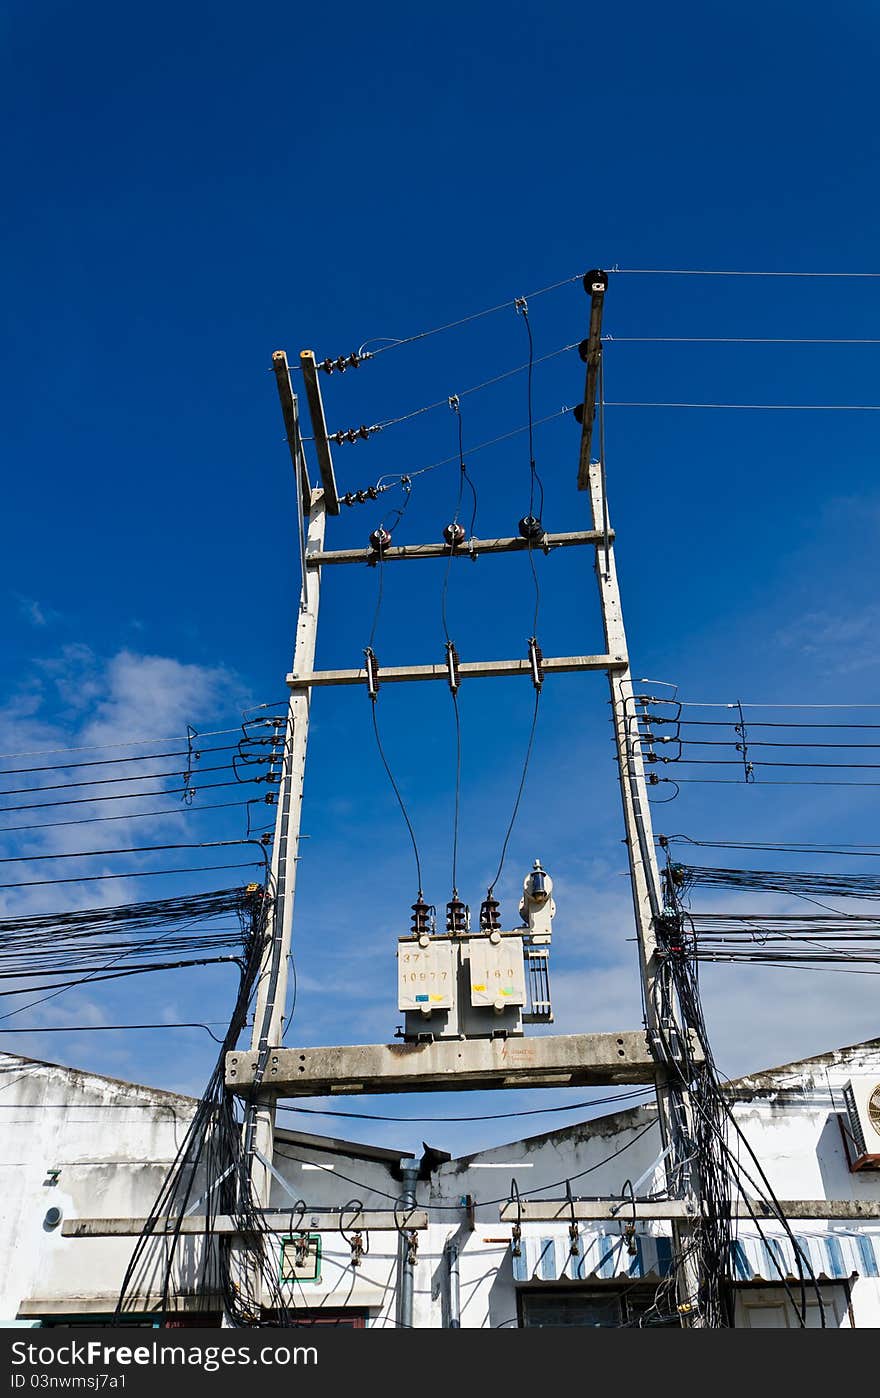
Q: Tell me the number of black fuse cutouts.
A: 3